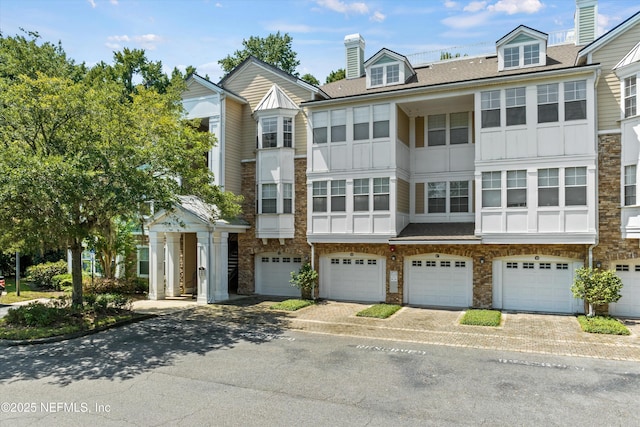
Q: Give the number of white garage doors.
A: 5